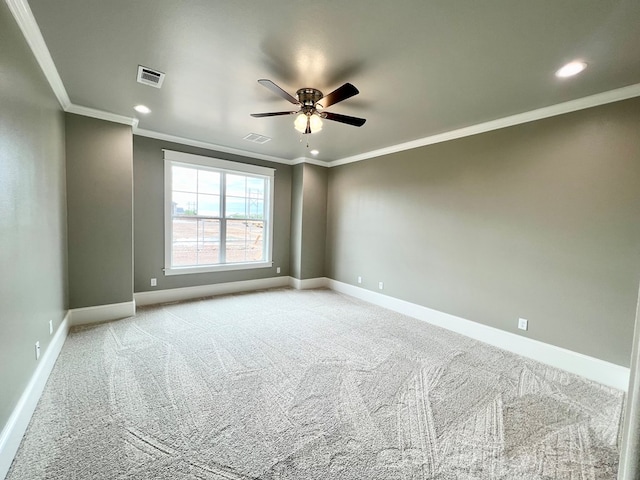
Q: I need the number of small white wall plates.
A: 7